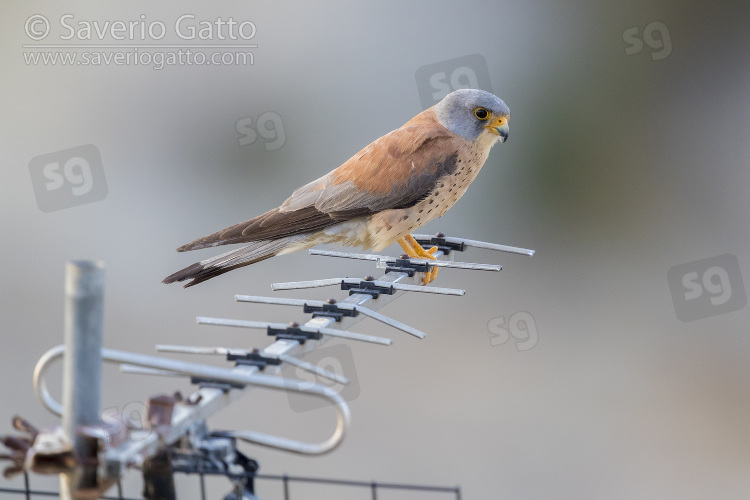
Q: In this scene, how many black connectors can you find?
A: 7